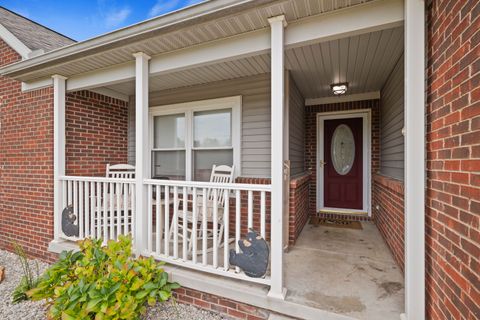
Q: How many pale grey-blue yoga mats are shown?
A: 0